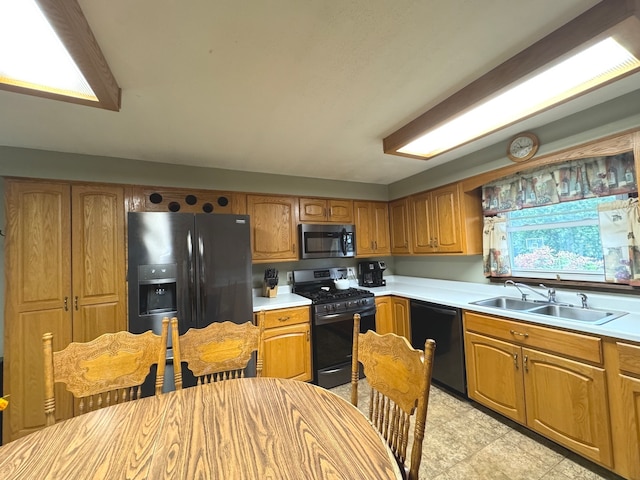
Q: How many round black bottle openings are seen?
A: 5